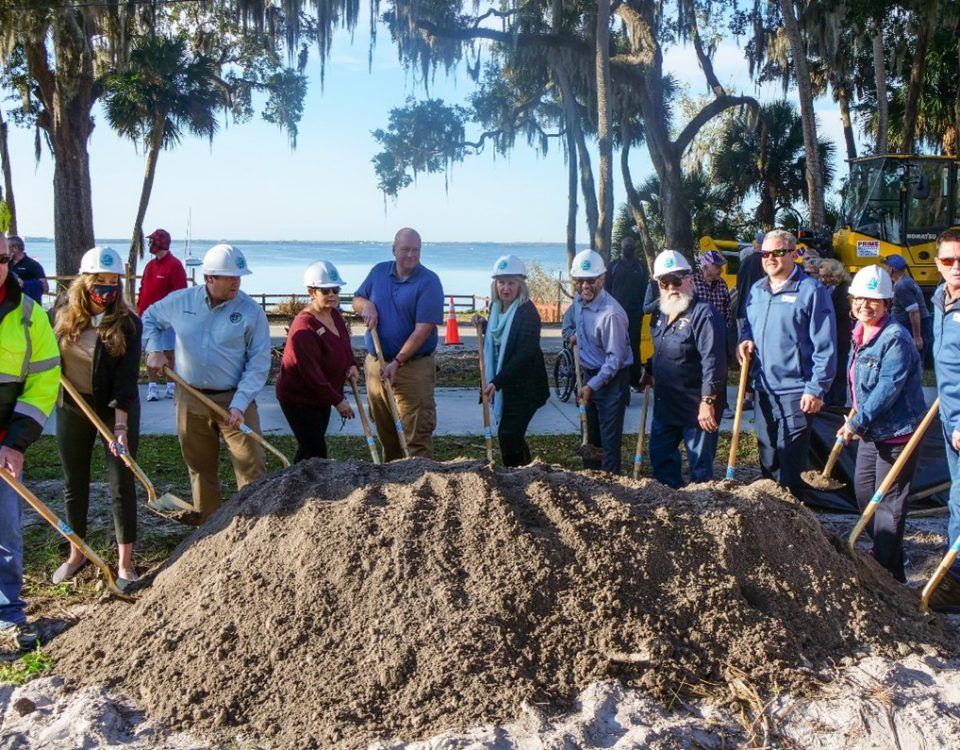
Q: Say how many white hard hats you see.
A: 7